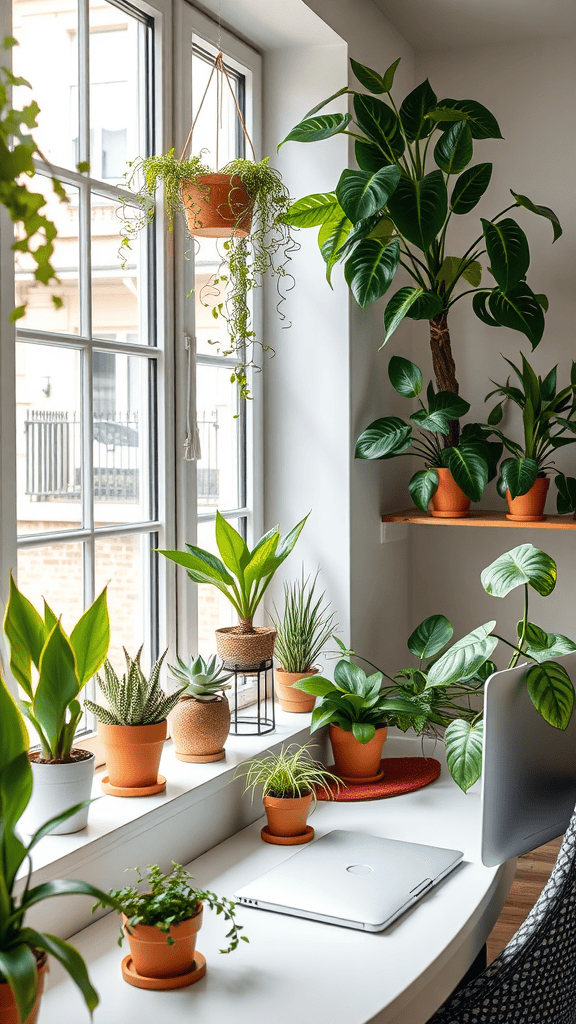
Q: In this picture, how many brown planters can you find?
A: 11